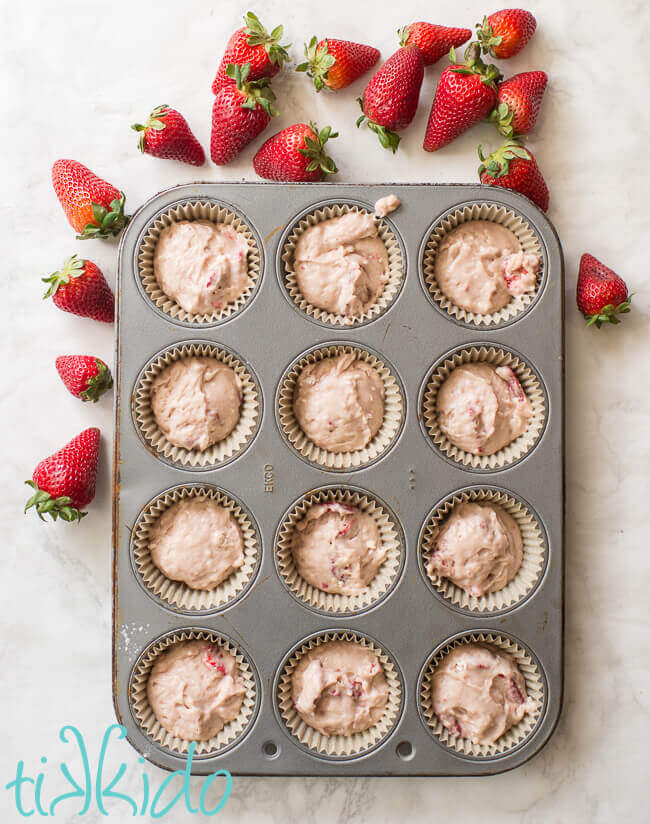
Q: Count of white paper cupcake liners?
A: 12